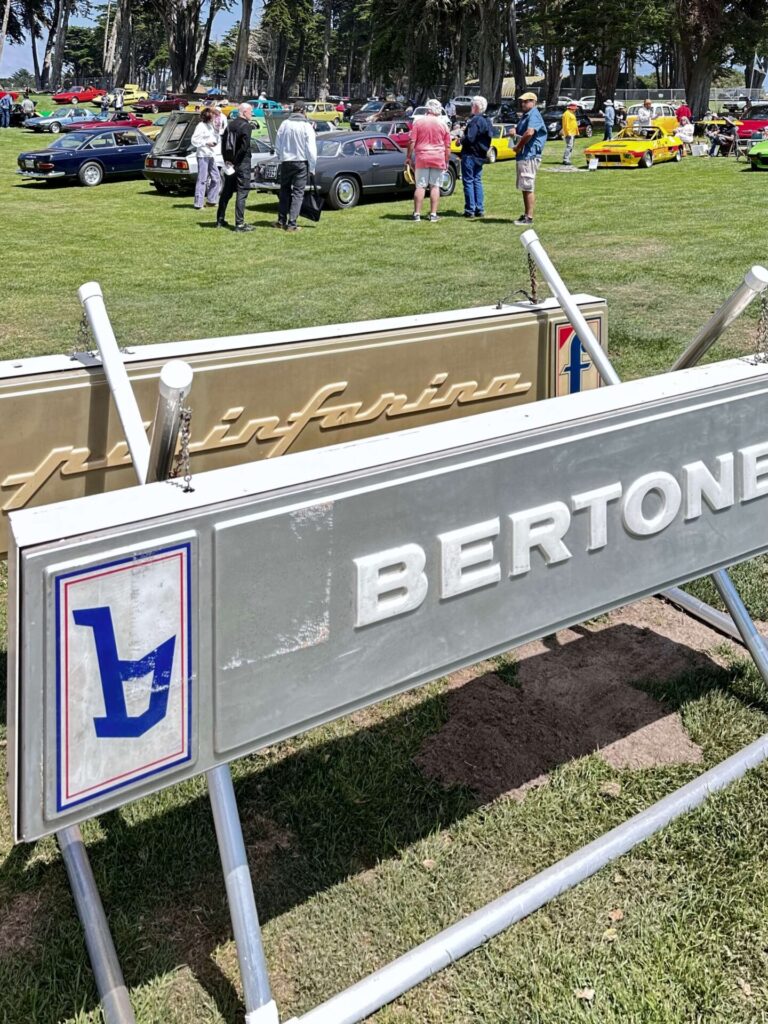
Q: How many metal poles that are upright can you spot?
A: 4